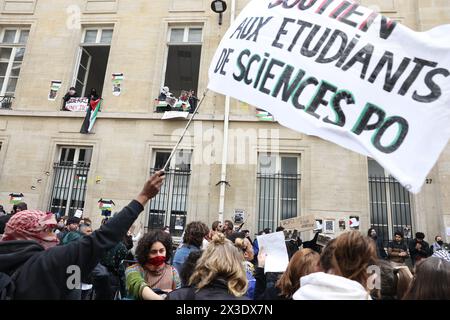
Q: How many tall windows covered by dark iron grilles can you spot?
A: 4